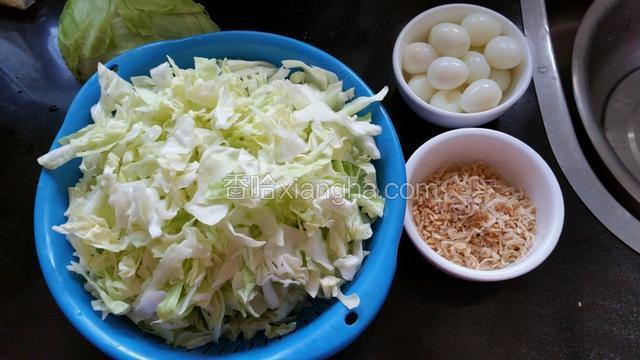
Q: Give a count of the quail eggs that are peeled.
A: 10